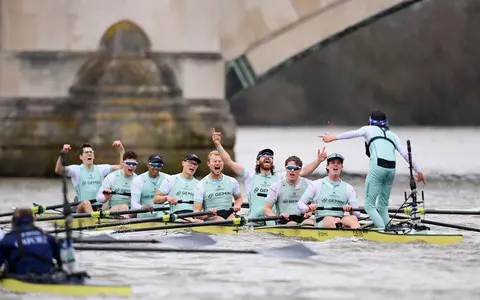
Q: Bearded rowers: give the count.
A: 2